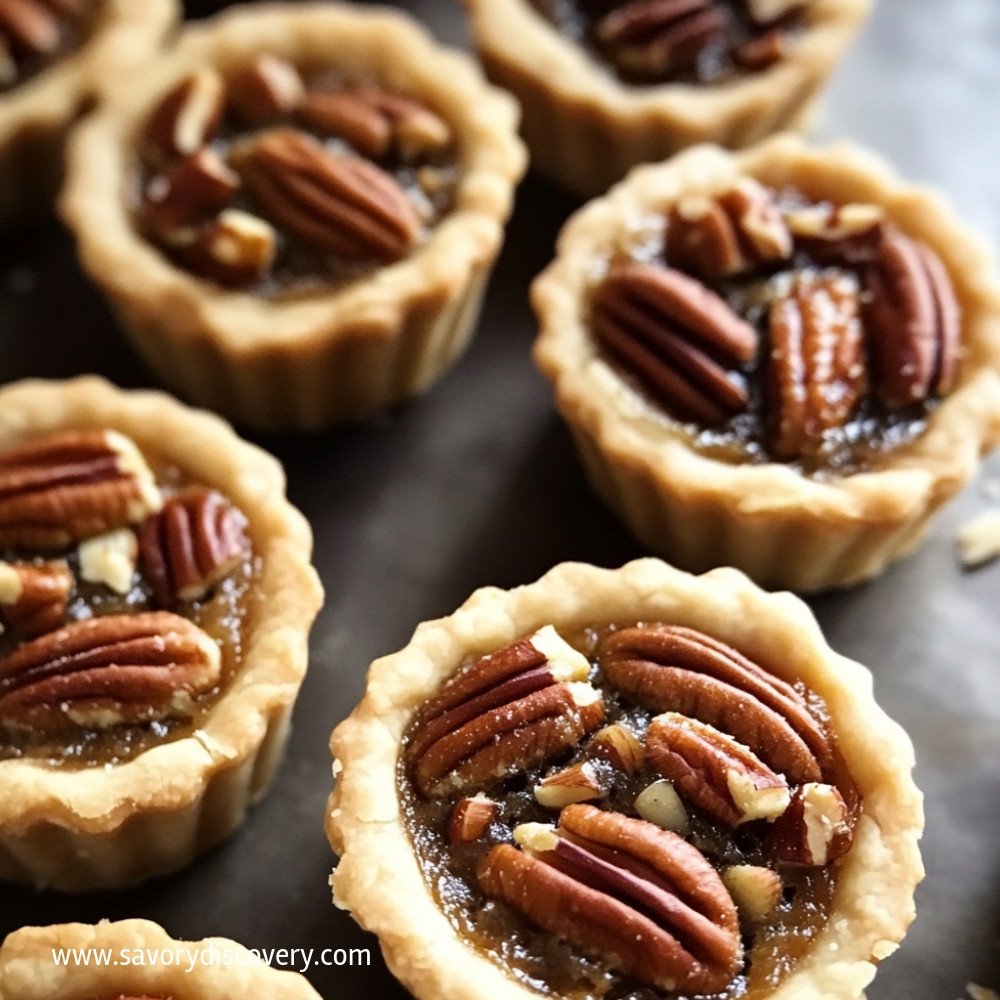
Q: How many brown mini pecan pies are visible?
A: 7